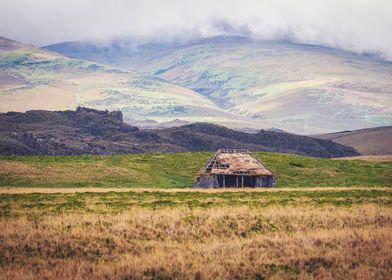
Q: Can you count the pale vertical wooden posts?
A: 3